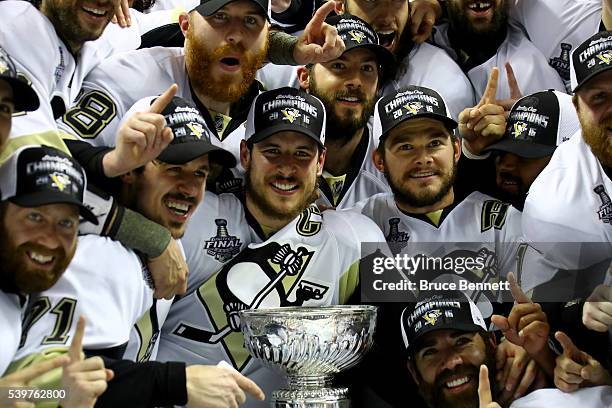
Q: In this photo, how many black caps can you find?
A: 10